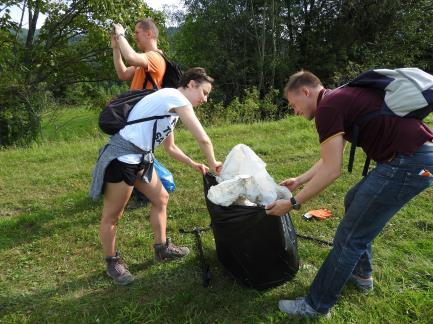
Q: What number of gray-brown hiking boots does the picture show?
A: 2